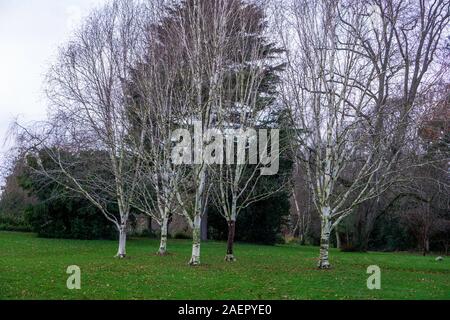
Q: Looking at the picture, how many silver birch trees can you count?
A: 5